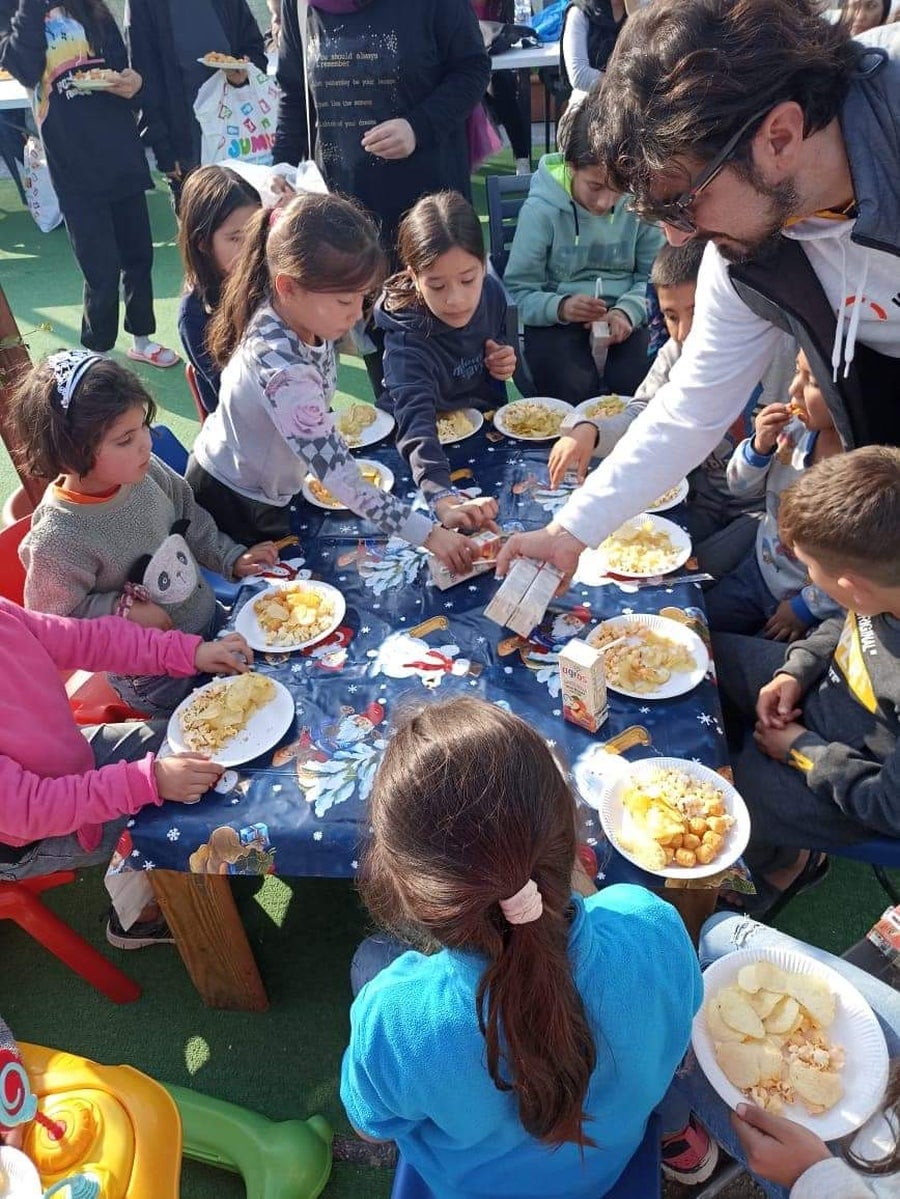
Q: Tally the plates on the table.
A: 11